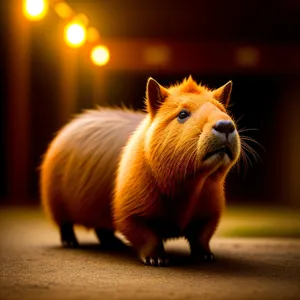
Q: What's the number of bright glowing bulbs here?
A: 3